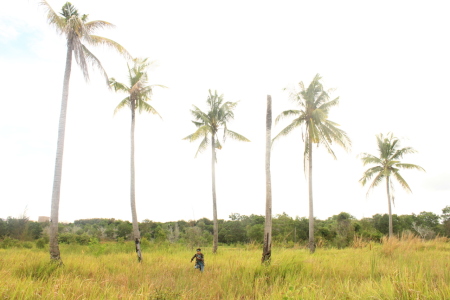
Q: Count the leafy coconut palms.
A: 5